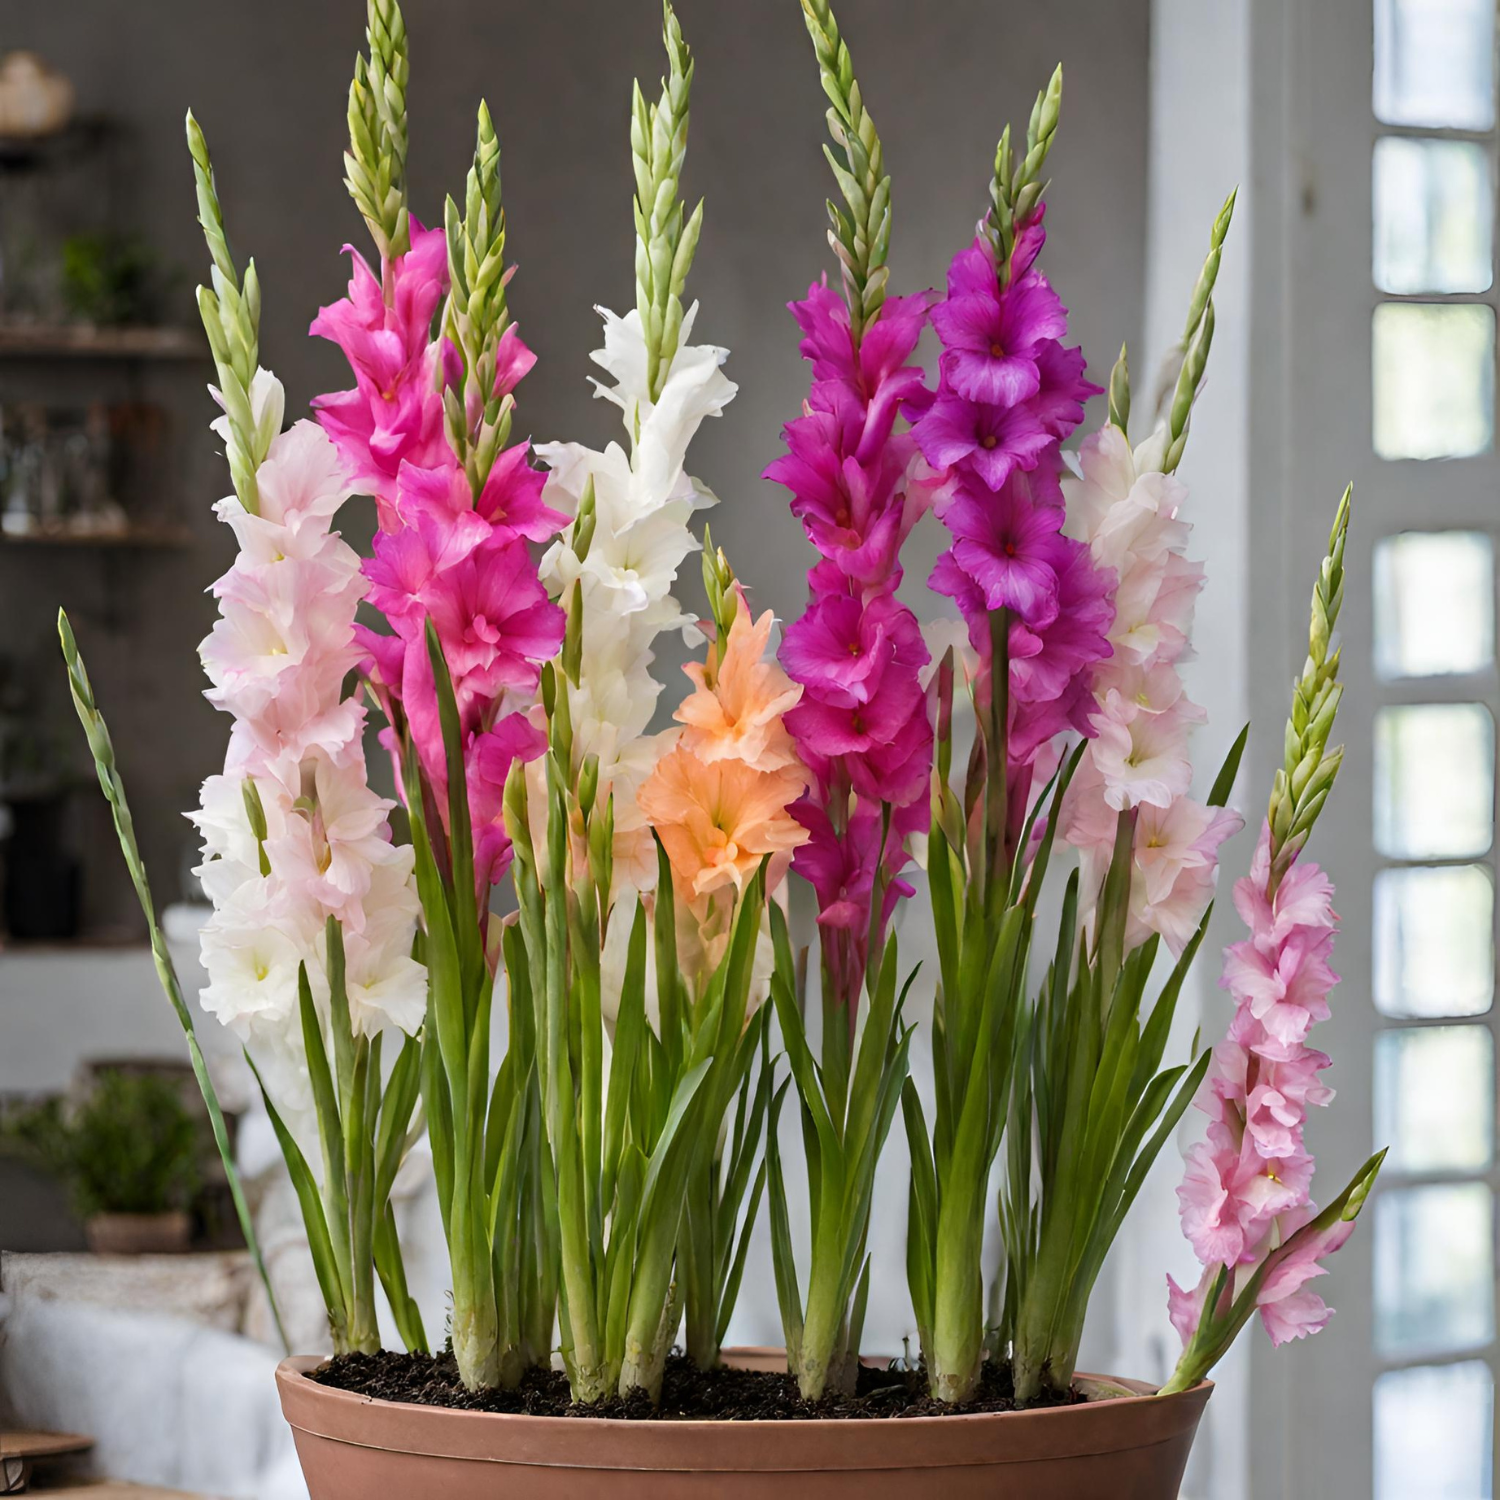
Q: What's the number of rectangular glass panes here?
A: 9